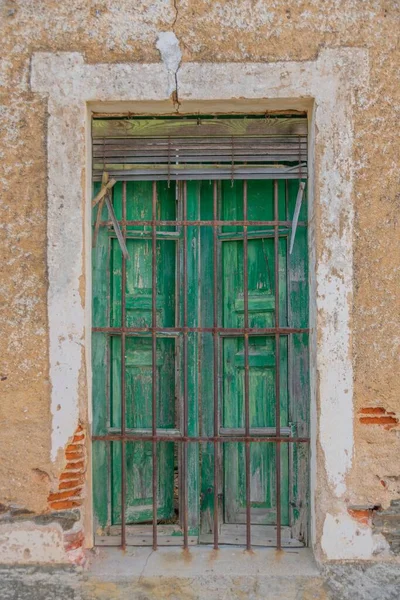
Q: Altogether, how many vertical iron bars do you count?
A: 6